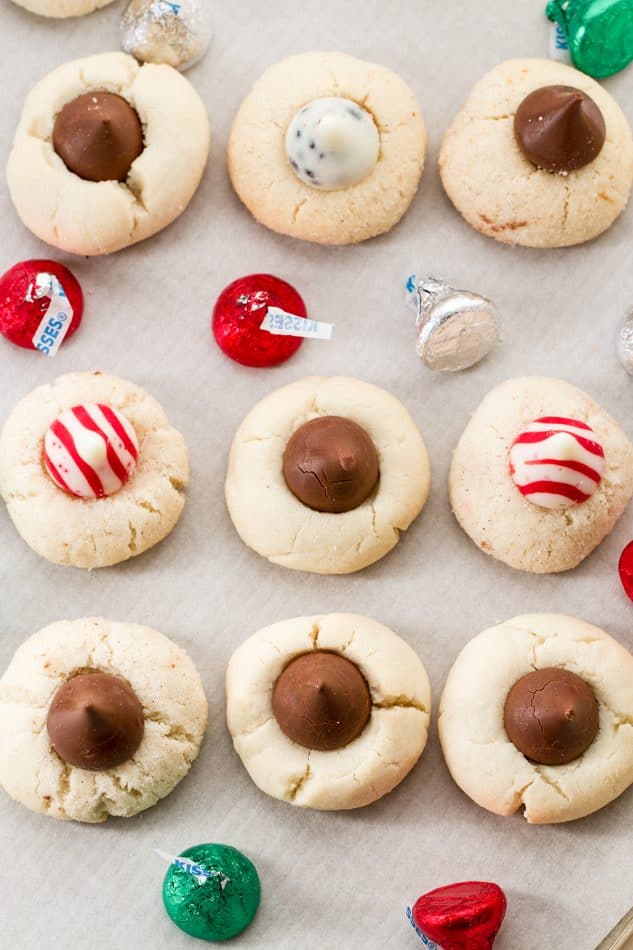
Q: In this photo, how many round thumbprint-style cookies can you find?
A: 9